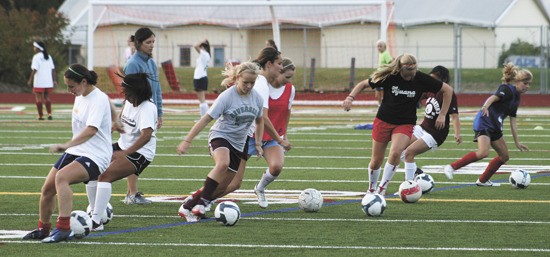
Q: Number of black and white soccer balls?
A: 6